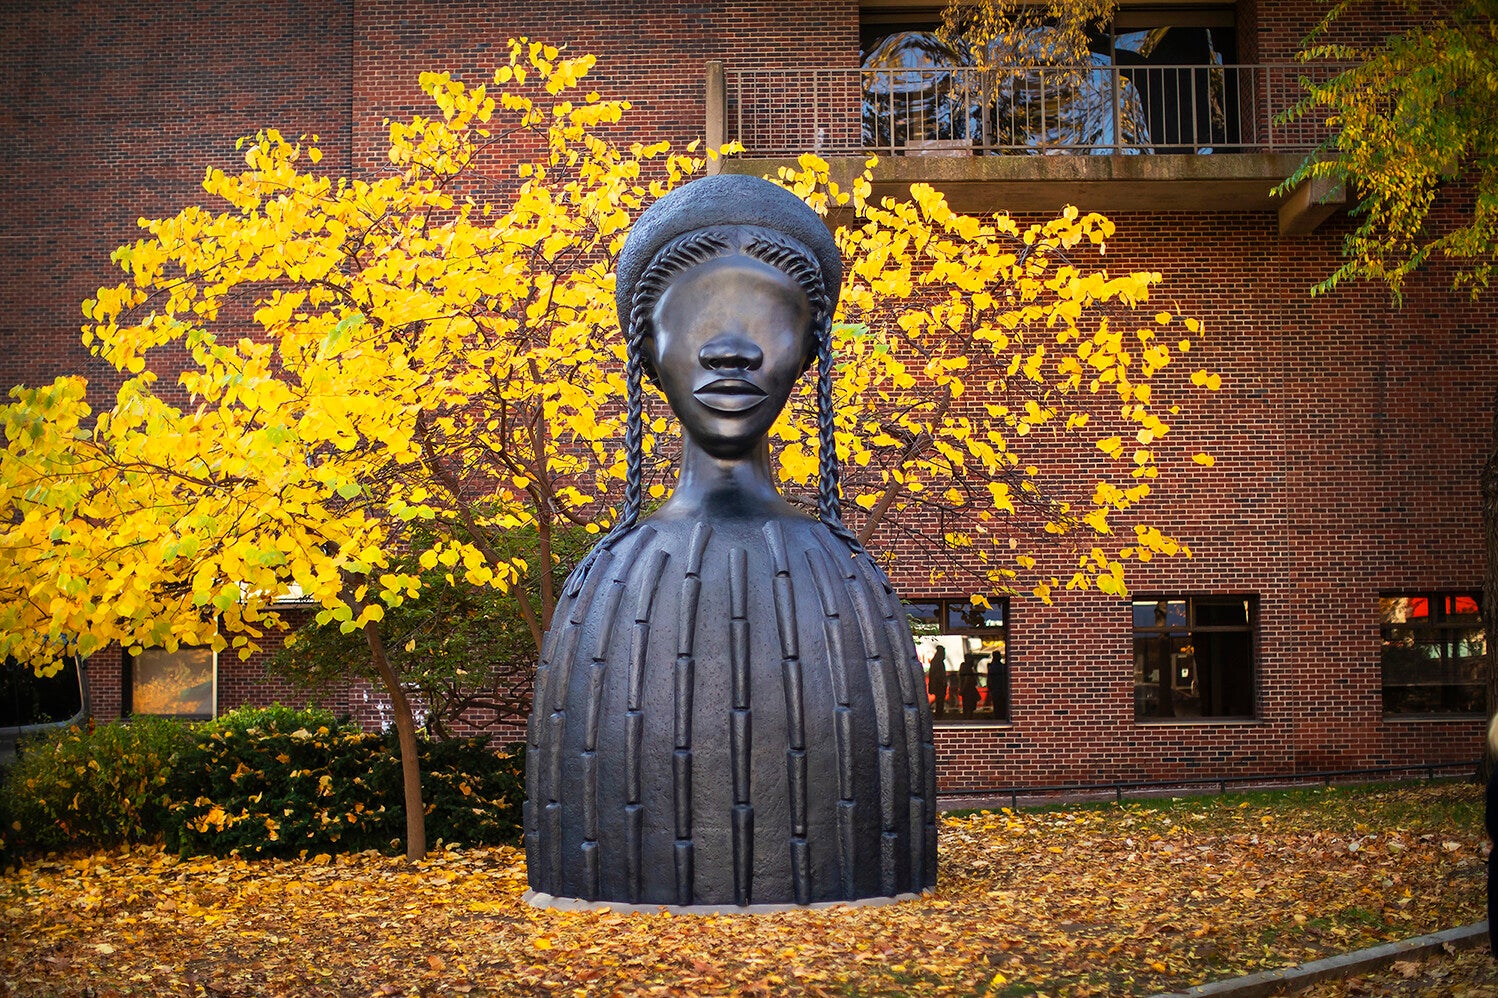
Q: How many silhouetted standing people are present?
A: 3